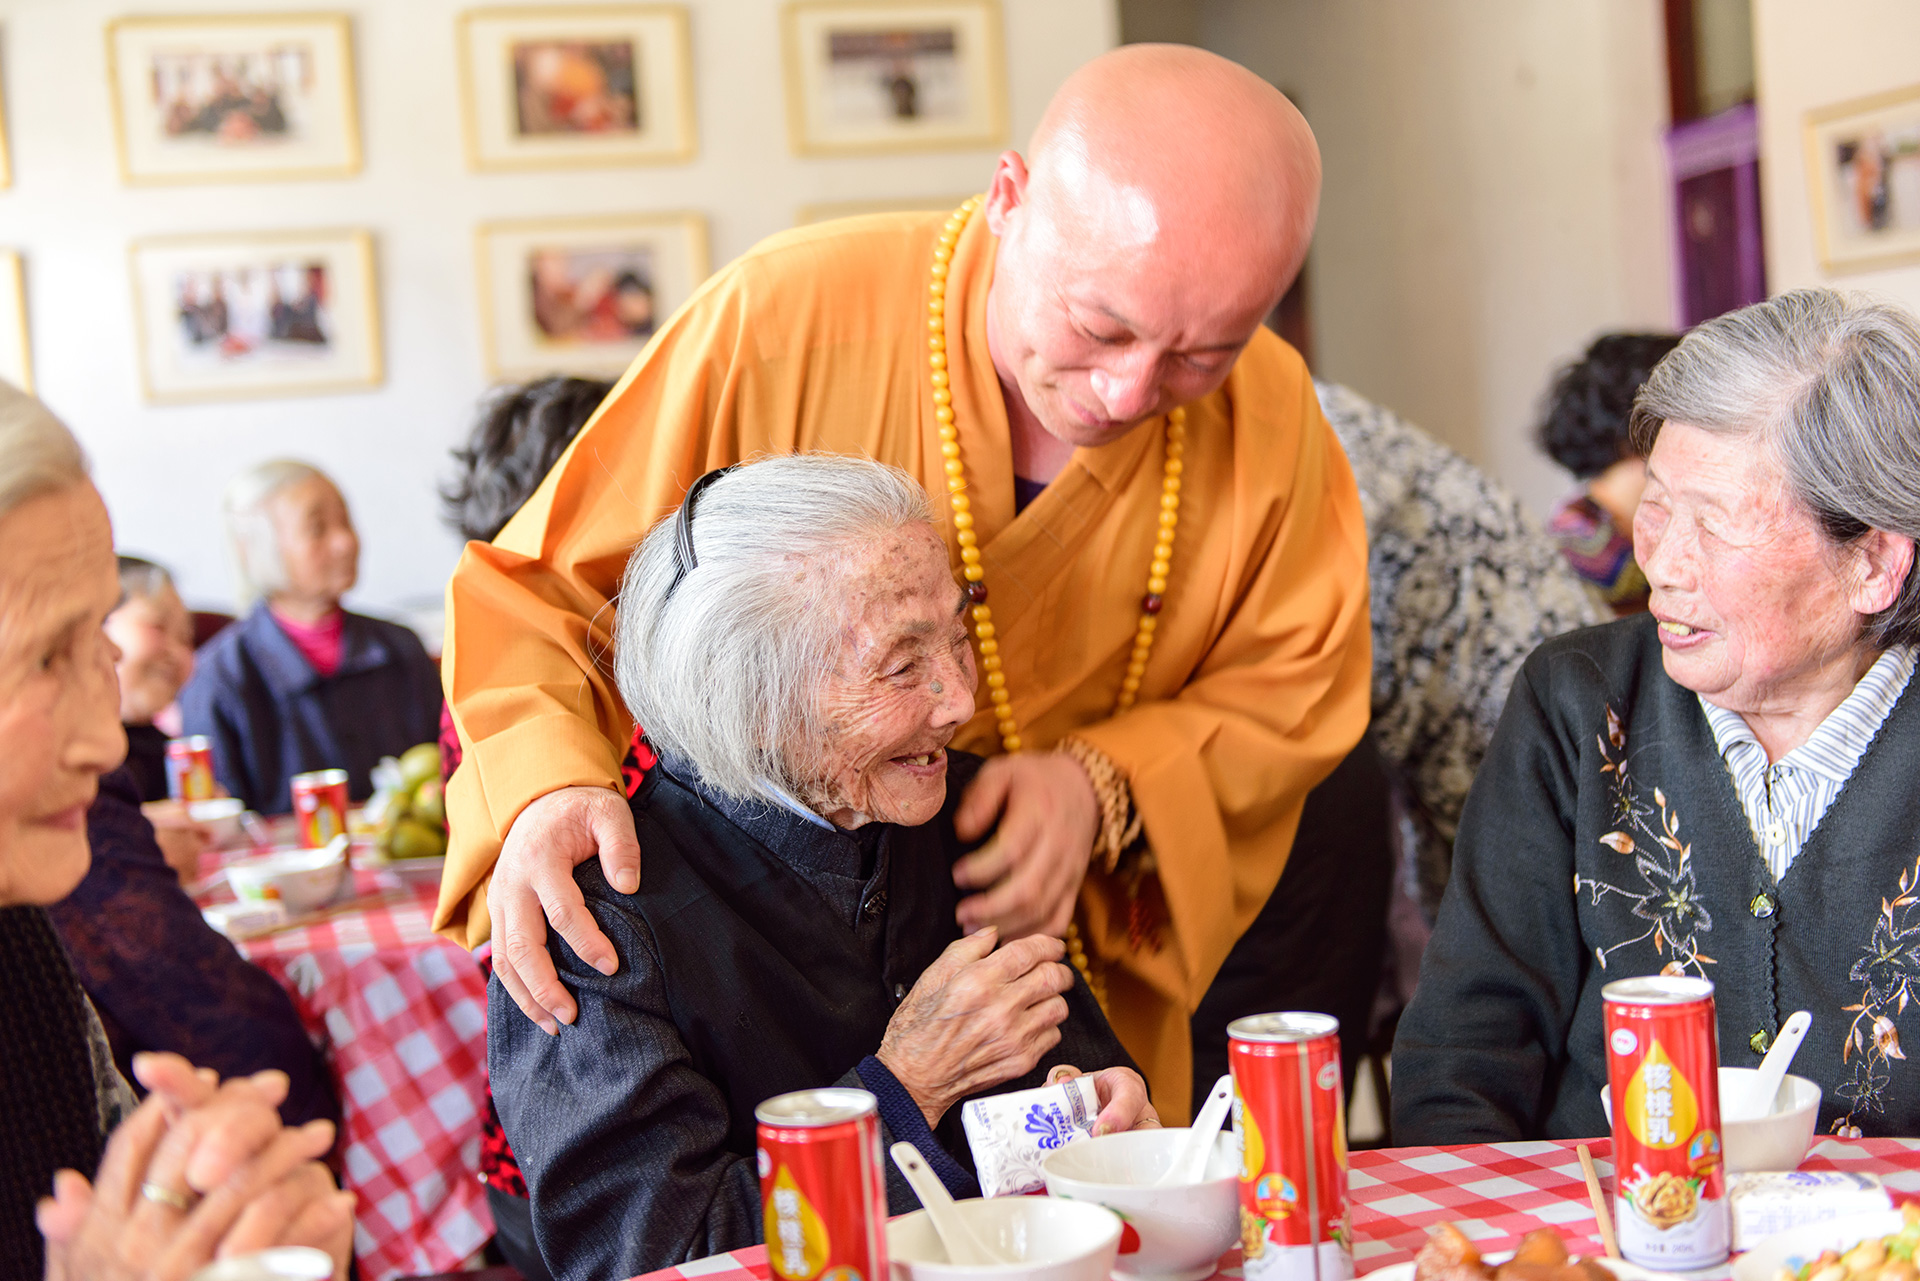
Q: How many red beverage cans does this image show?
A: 5